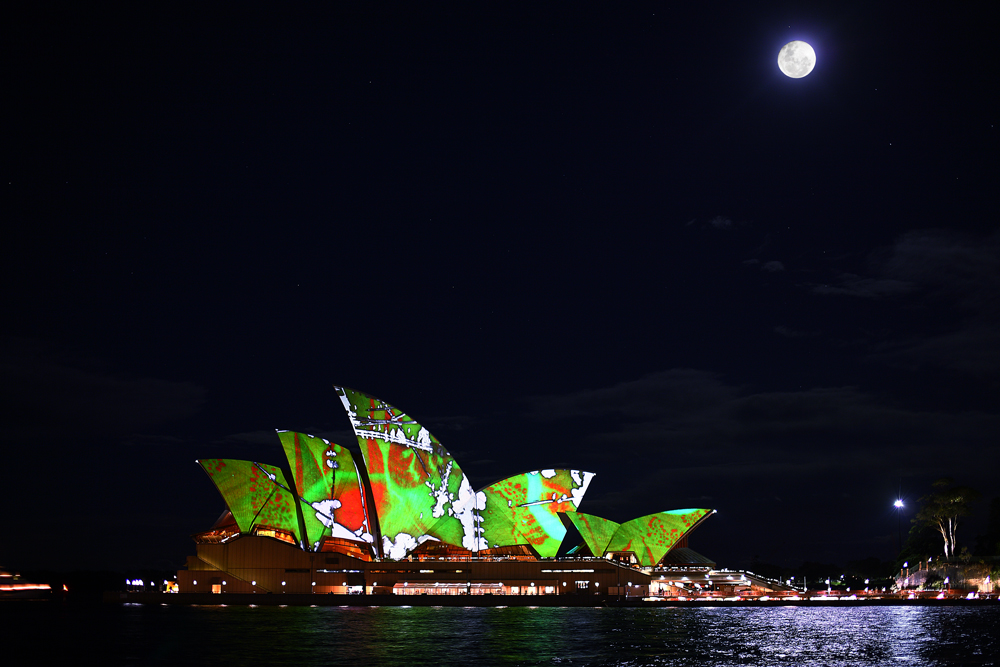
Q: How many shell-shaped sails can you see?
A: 6